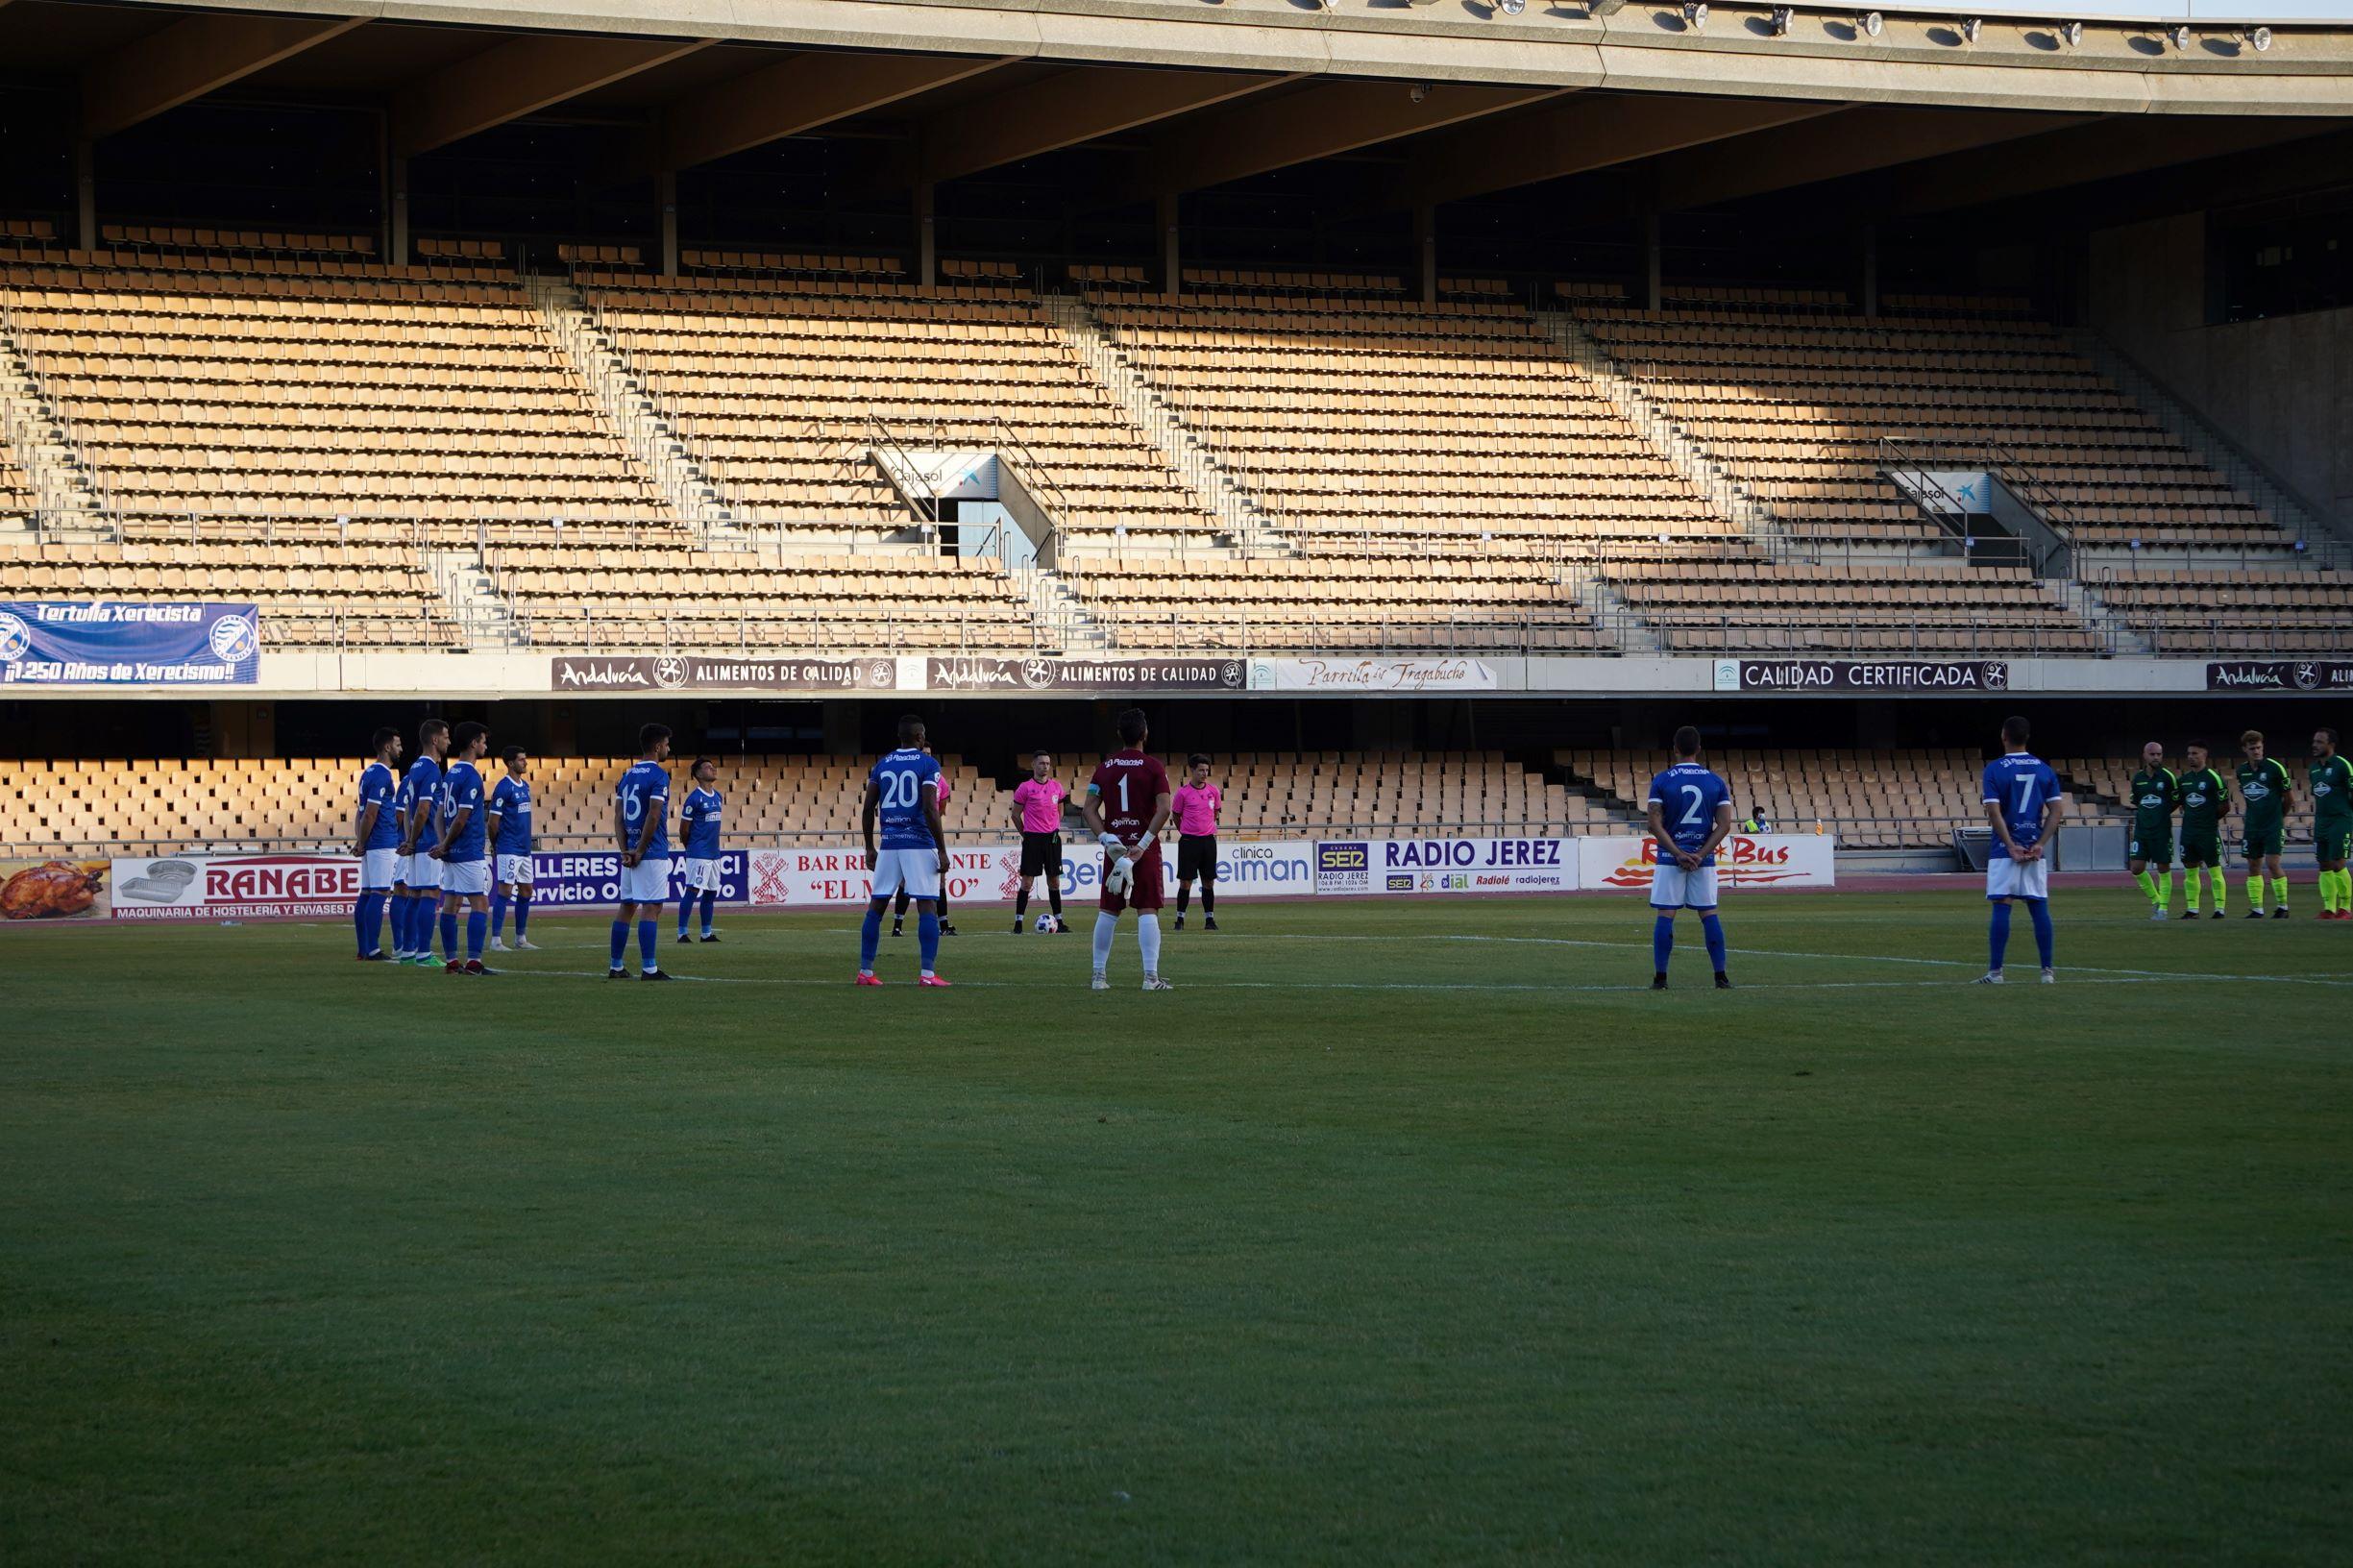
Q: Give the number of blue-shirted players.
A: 10